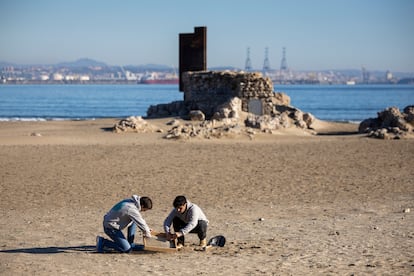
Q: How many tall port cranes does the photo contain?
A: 3